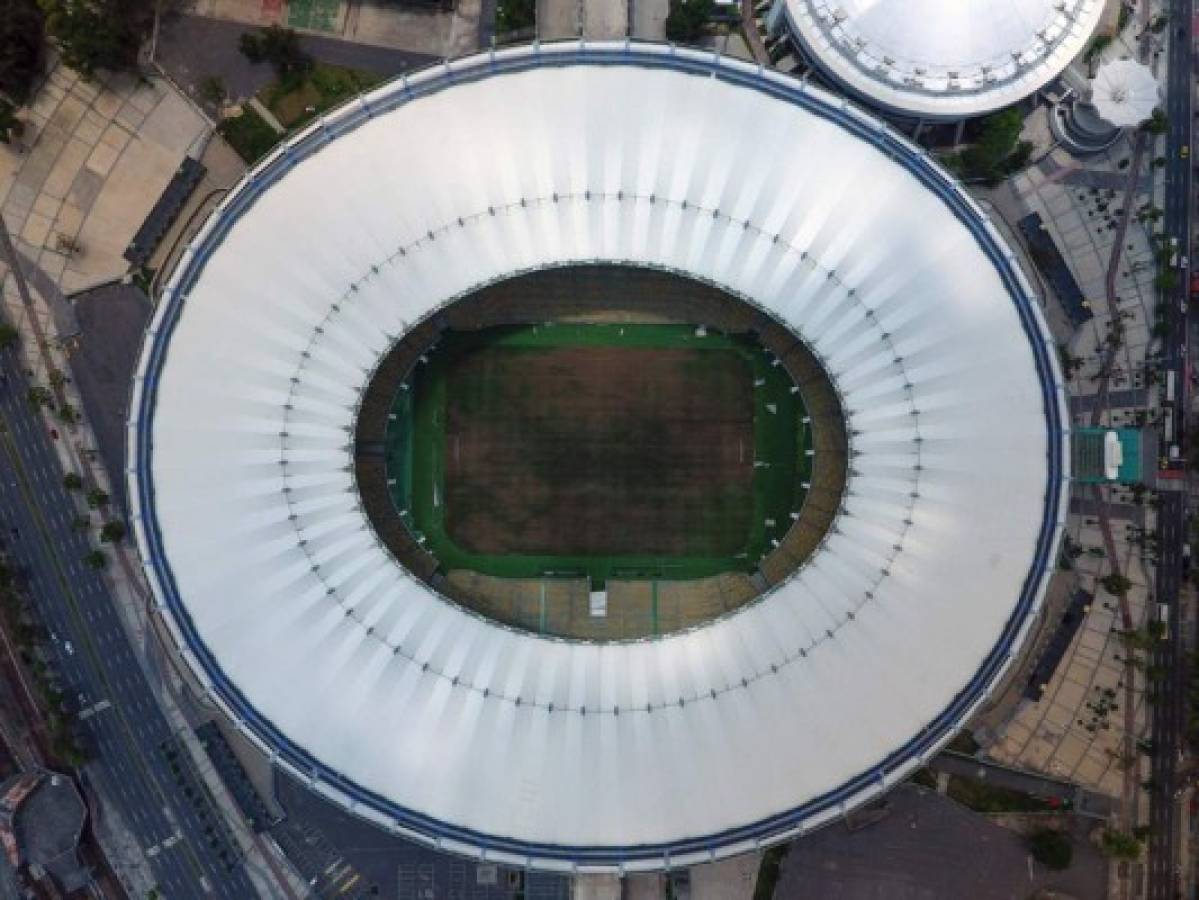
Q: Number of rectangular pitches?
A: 1